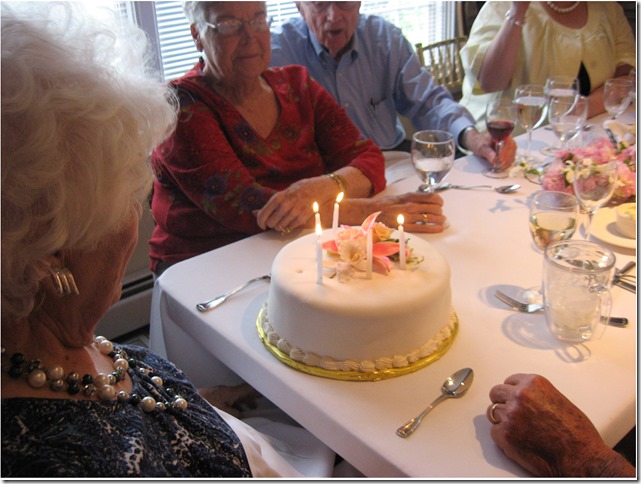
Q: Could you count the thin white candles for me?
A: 5